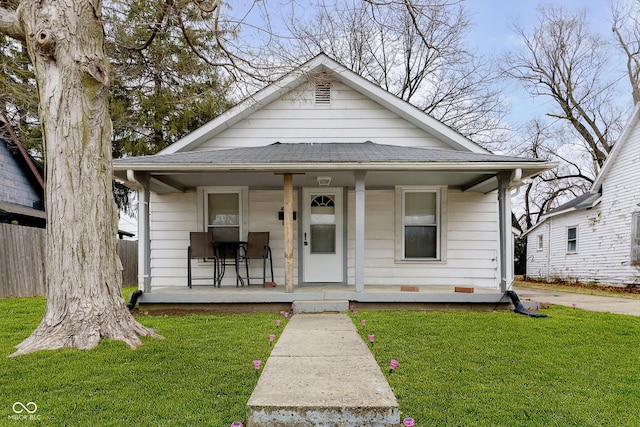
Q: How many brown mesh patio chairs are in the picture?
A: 2